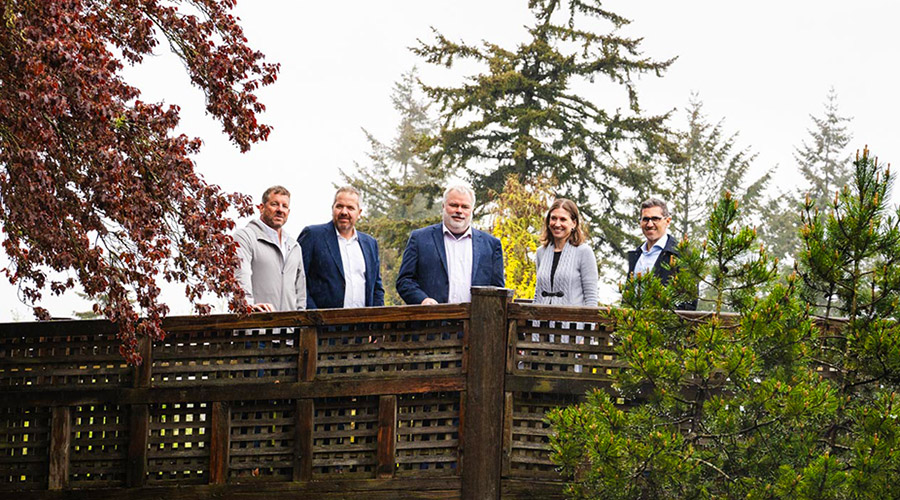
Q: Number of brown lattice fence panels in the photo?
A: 11